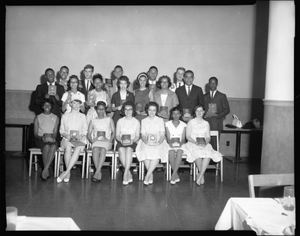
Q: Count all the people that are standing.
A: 13